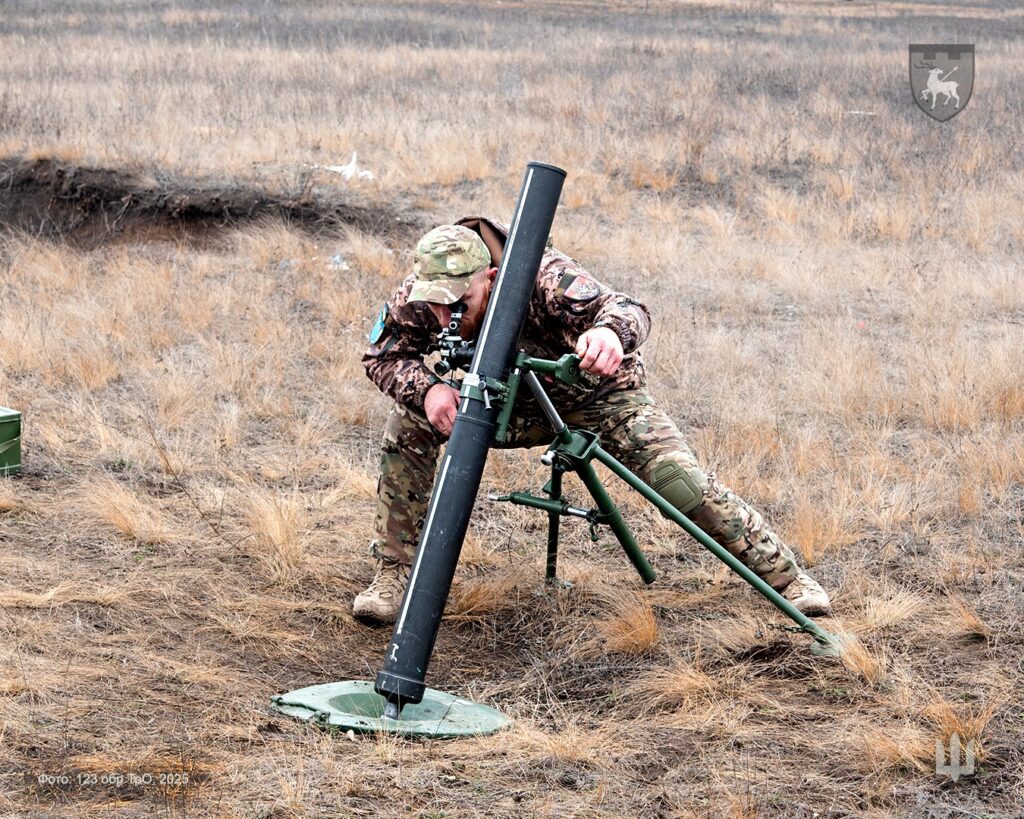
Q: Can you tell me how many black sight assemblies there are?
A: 1